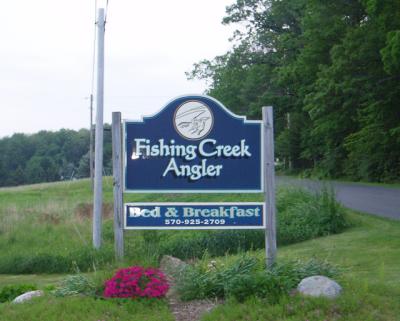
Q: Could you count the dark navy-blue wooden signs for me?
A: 2